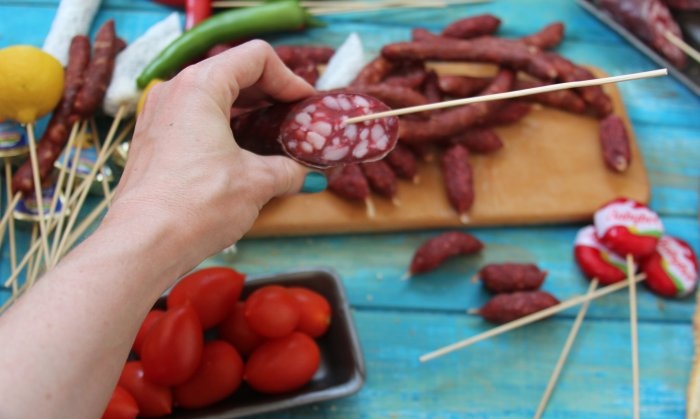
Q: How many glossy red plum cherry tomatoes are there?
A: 10